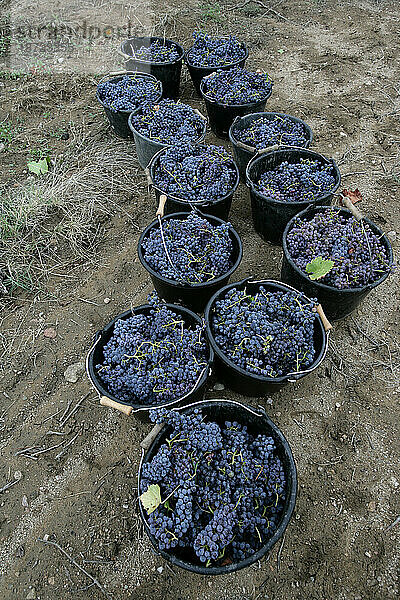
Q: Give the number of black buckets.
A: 13